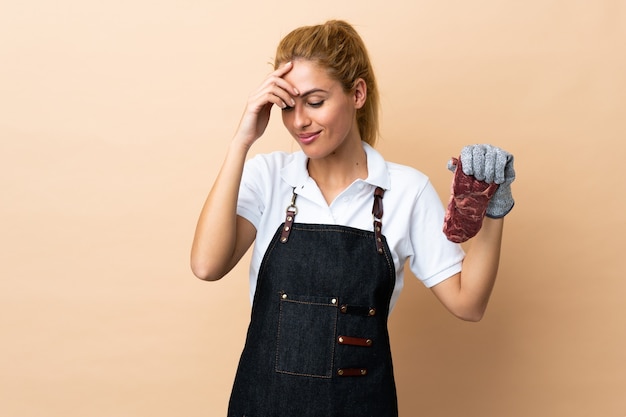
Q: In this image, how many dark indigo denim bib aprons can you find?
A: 1